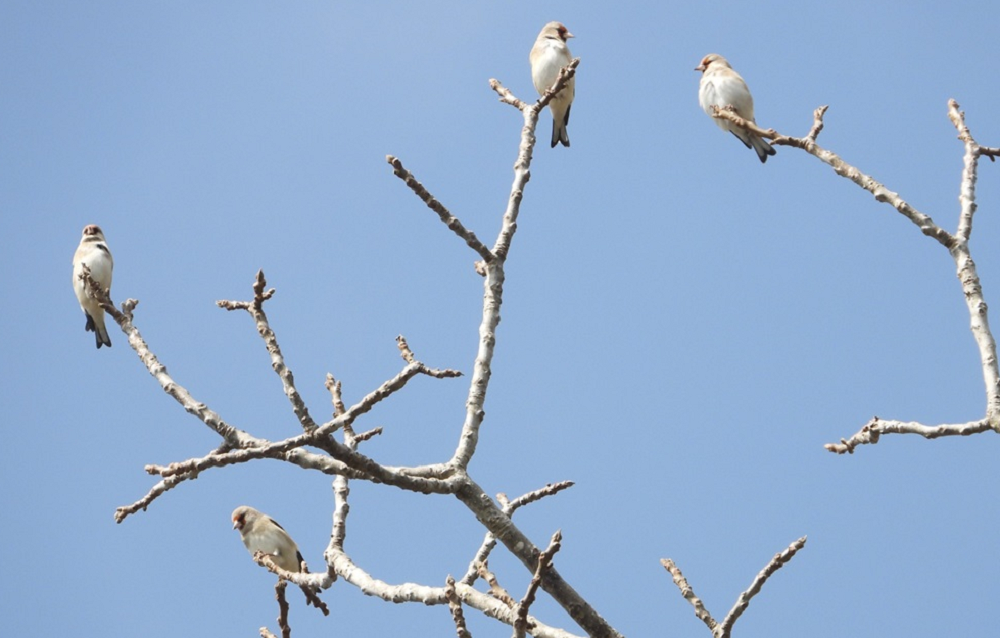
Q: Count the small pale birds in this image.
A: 4